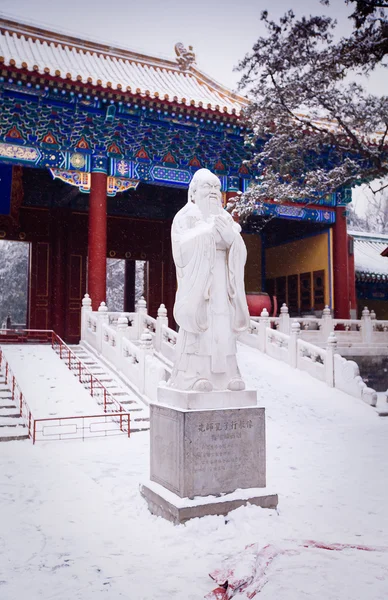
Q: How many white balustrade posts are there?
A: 13